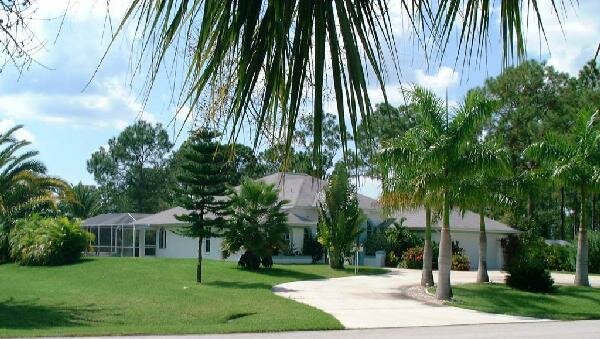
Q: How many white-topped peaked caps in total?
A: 0